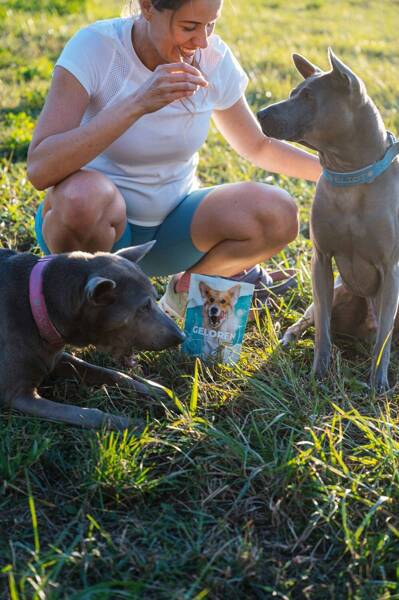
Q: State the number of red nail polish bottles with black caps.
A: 0